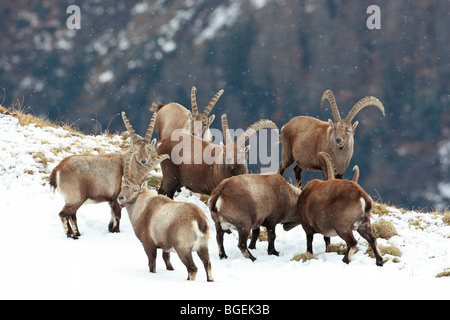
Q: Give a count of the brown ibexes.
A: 7